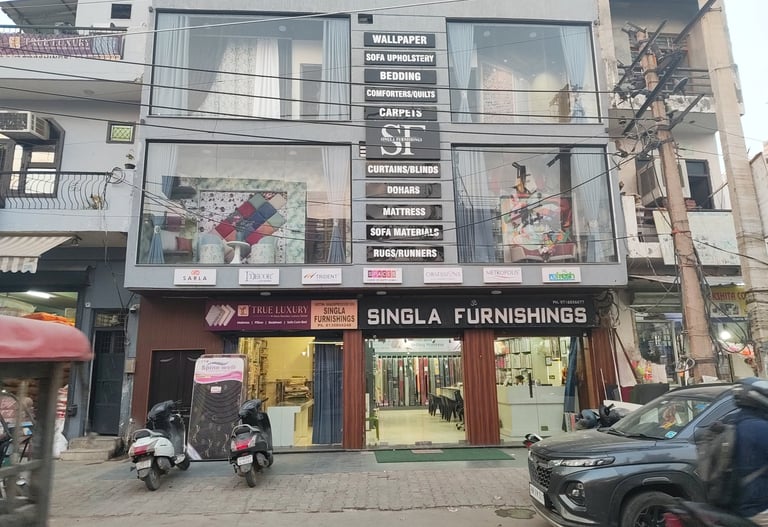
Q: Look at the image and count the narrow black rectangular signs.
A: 10